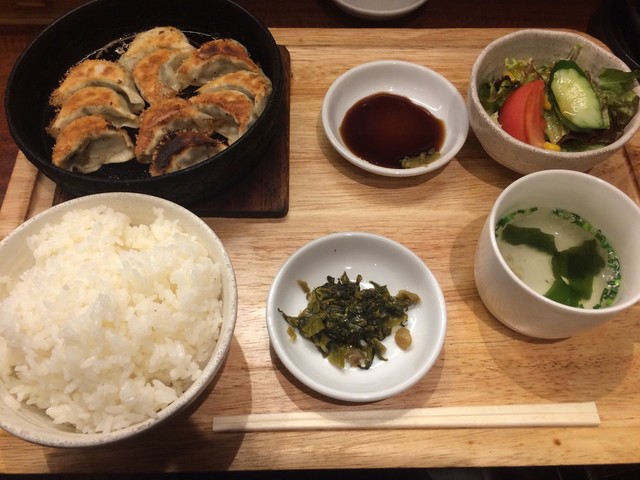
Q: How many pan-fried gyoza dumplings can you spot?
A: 10